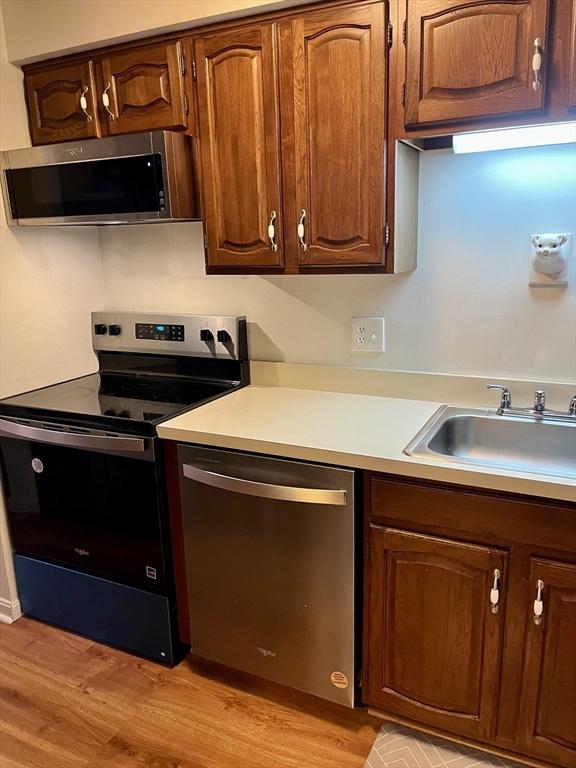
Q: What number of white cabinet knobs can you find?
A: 7